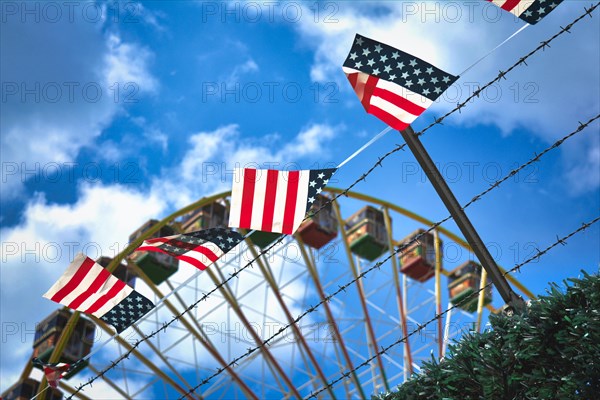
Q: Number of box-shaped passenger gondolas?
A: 10